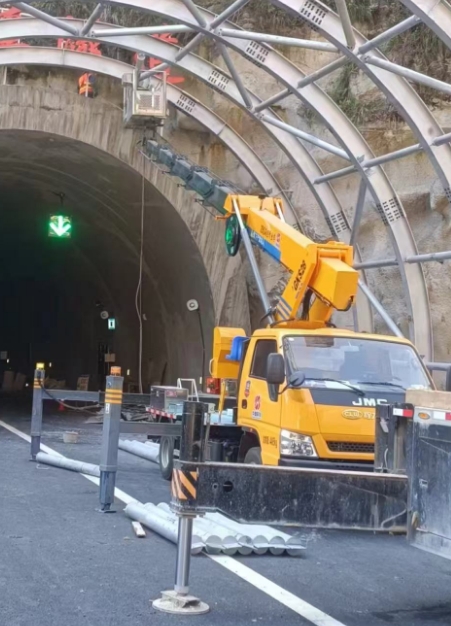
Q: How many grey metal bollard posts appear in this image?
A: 2